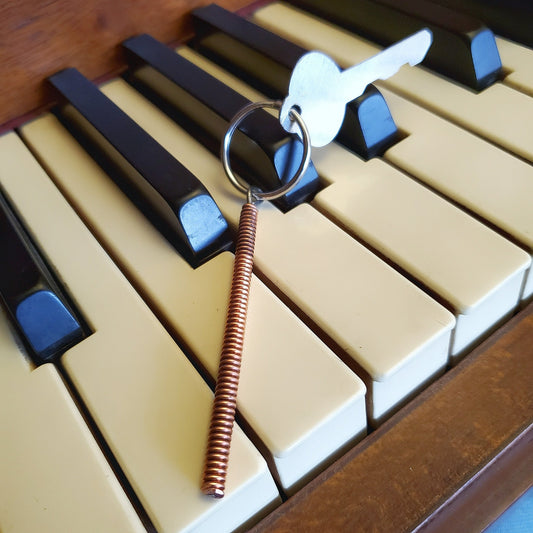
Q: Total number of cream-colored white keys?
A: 8